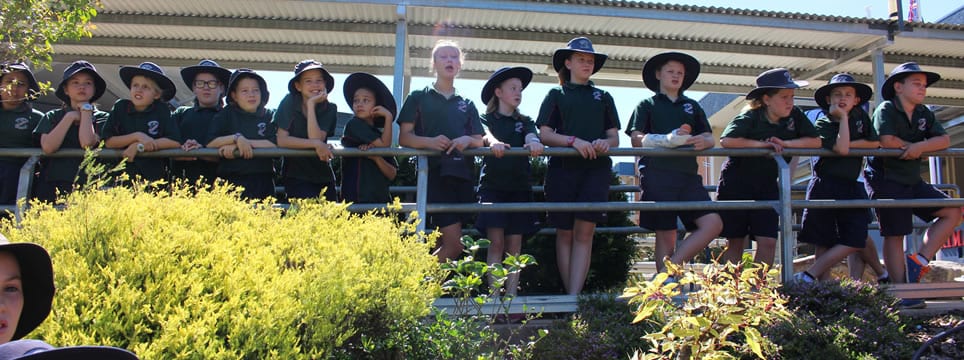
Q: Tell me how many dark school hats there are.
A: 15